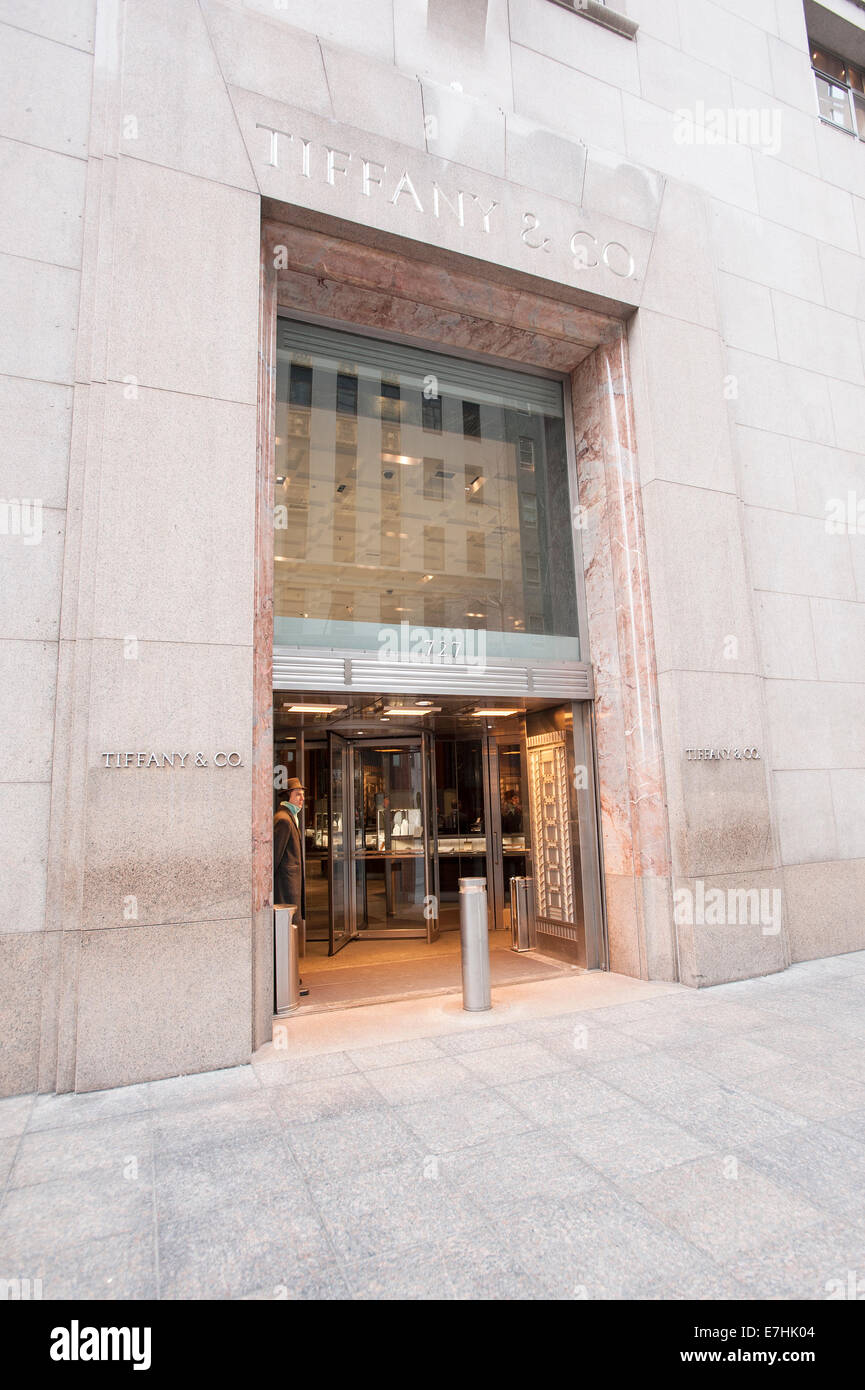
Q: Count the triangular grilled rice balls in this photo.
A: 0